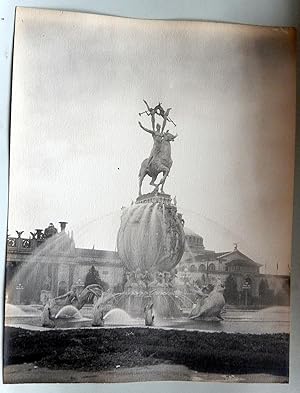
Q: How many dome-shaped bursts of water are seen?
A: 3